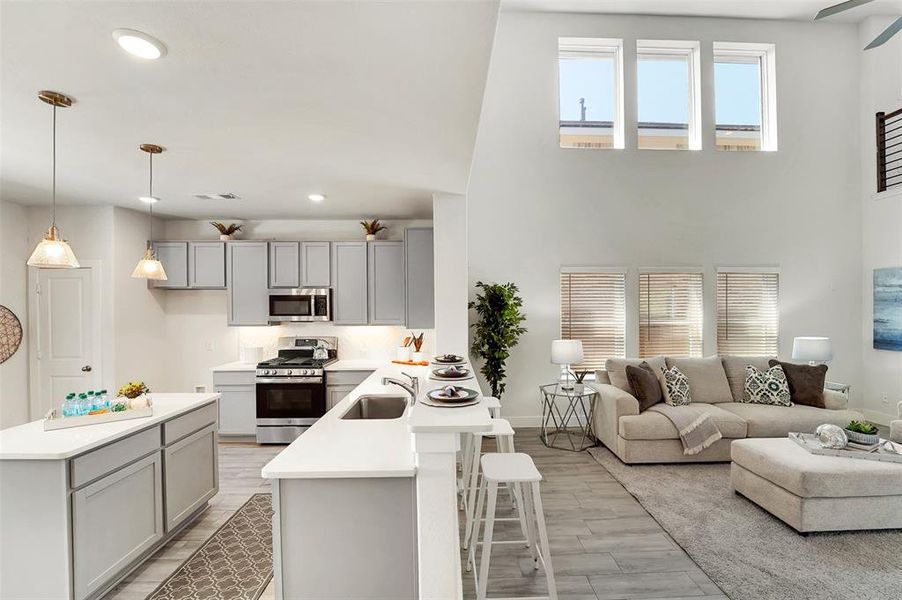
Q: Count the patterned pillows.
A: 2